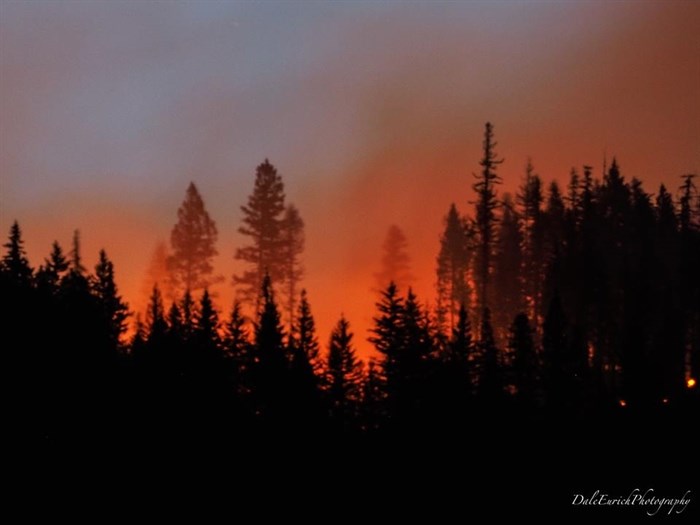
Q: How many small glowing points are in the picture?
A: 3